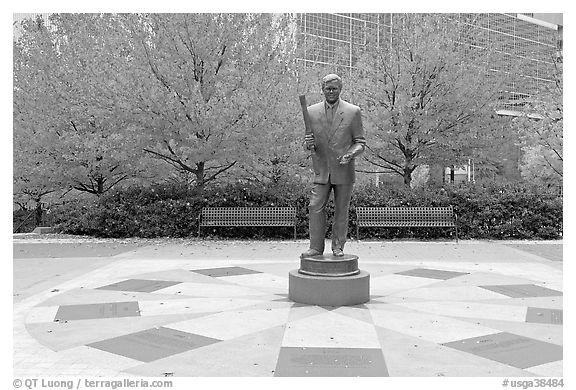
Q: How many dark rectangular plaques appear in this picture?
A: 9